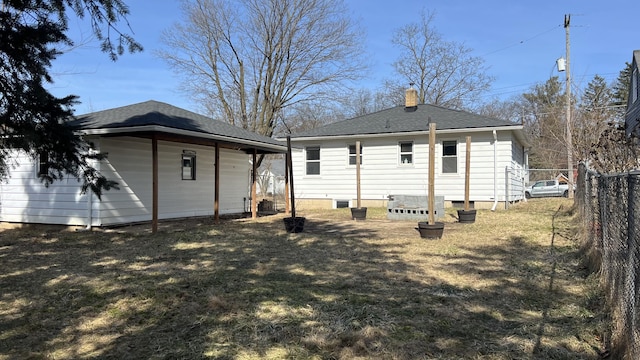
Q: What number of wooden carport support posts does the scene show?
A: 4